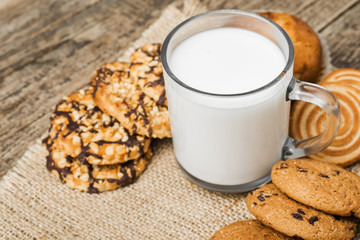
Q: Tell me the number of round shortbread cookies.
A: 2